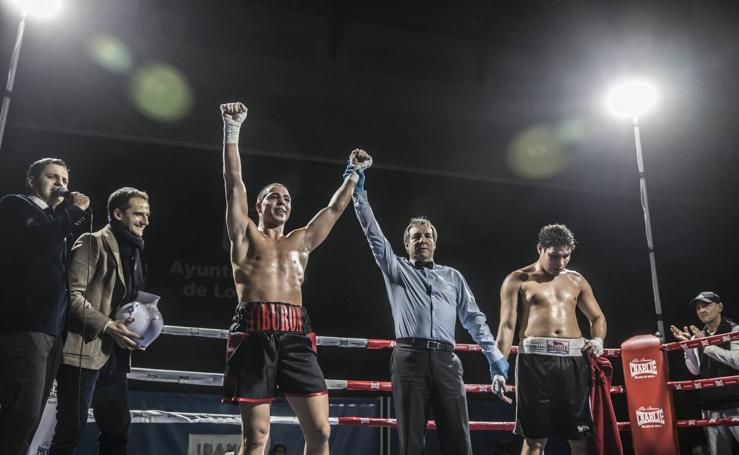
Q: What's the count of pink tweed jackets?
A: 0